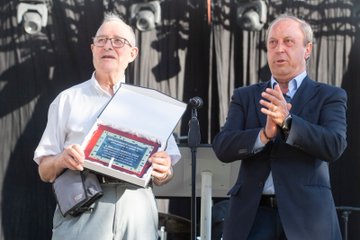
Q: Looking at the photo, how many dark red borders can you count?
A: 1